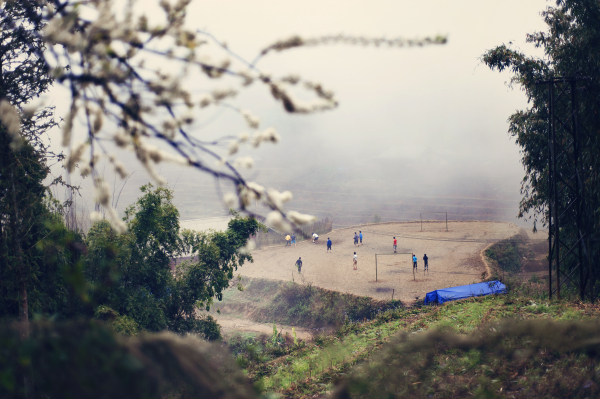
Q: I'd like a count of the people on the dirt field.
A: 11